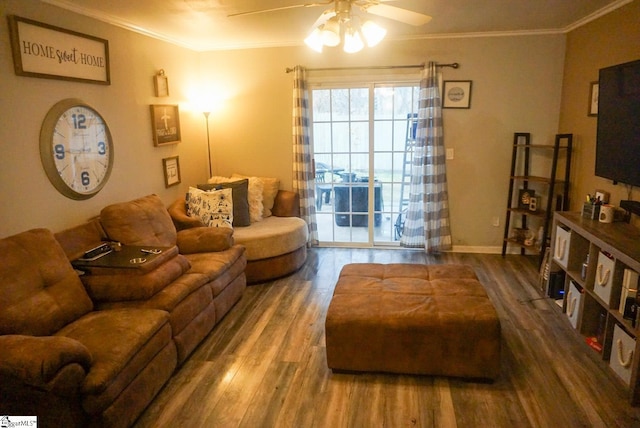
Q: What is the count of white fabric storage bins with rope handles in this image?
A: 4